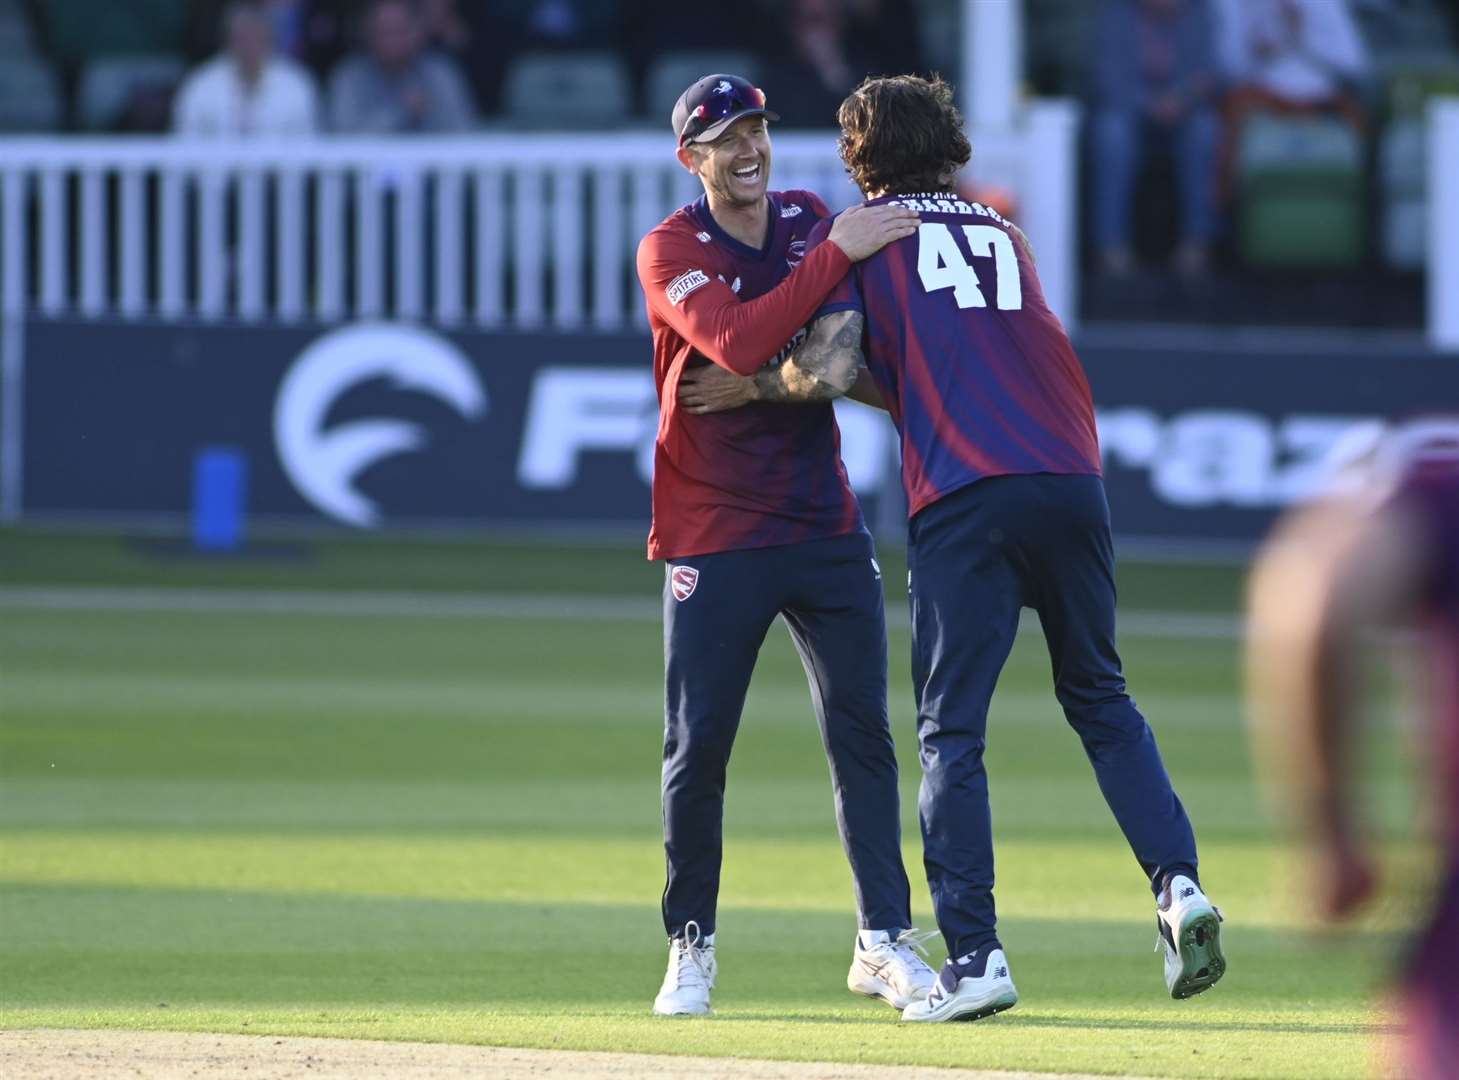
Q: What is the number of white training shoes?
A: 4